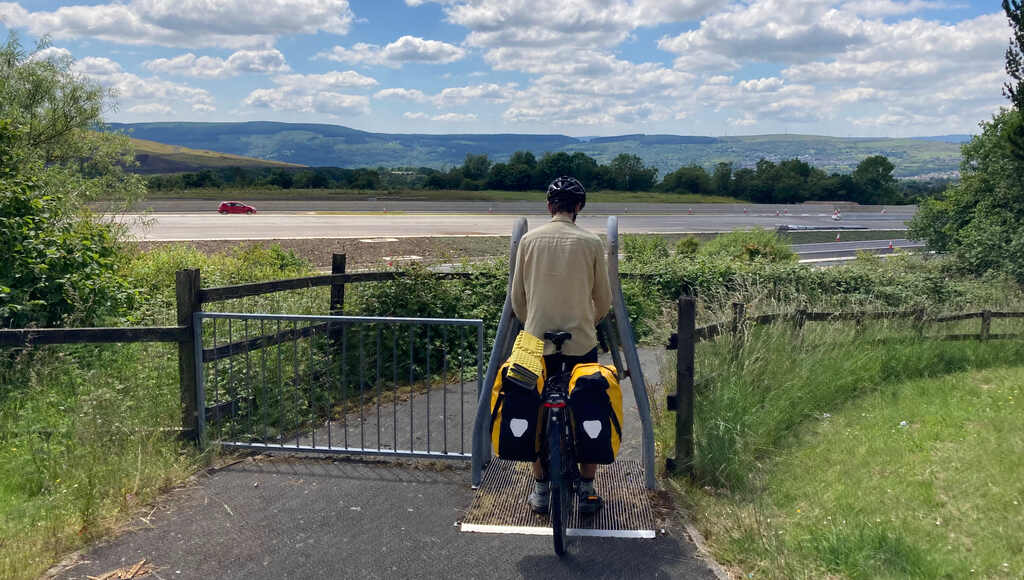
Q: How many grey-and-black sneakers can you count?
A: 2